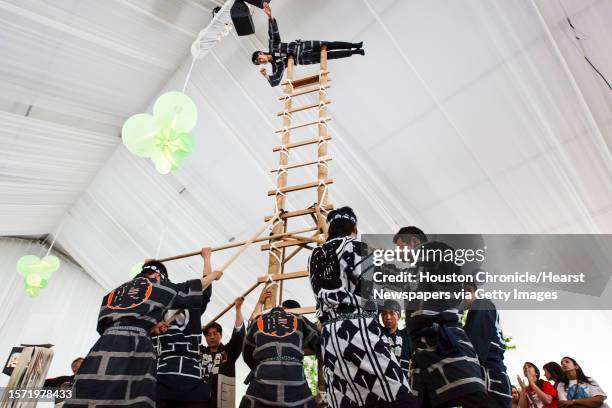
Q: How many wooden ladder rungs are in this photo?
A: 11